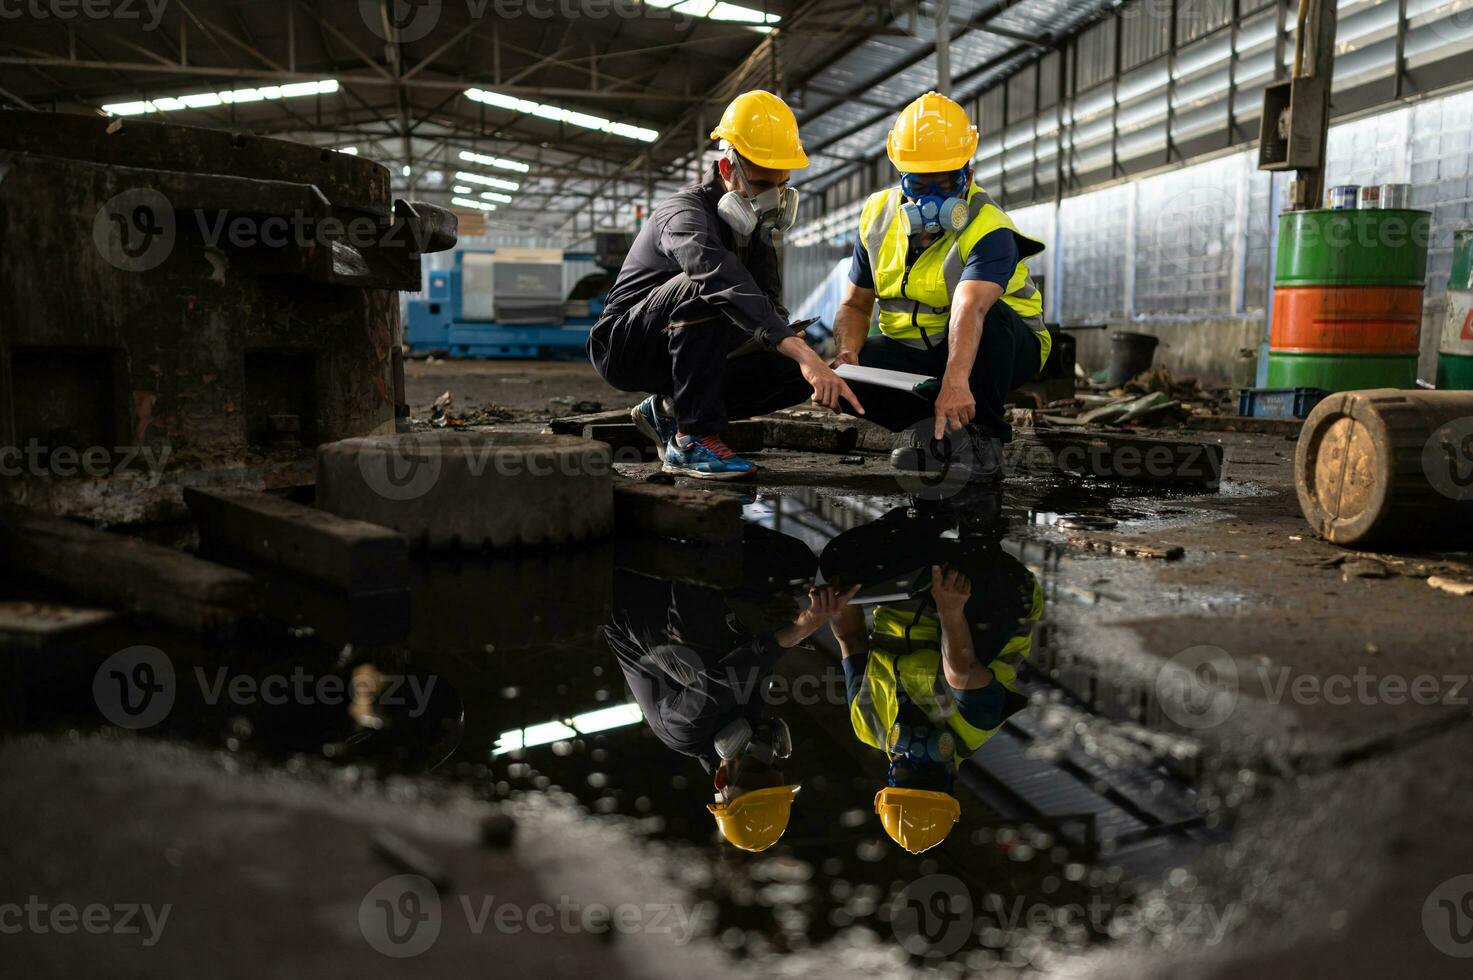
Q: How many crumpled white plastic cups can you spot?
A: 0